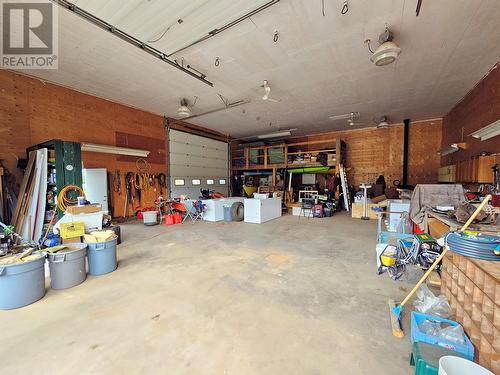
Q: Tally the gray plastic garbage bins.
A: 3